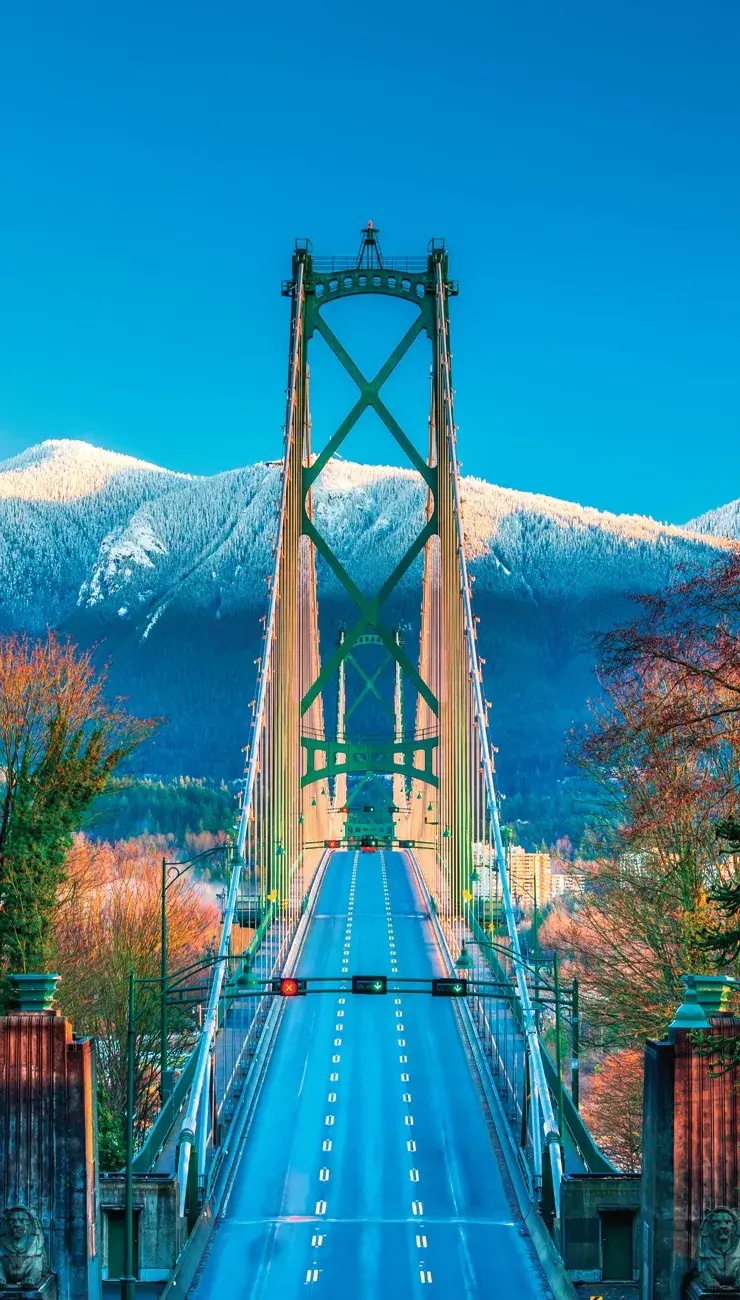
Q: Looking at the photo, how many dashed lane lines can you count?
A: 2